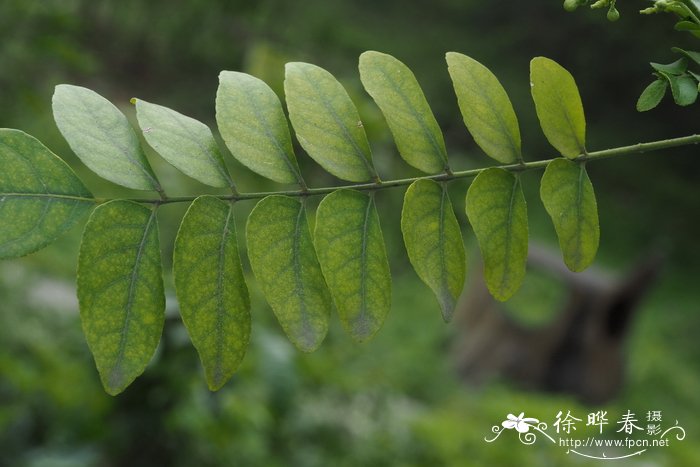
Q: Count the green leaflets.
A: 15